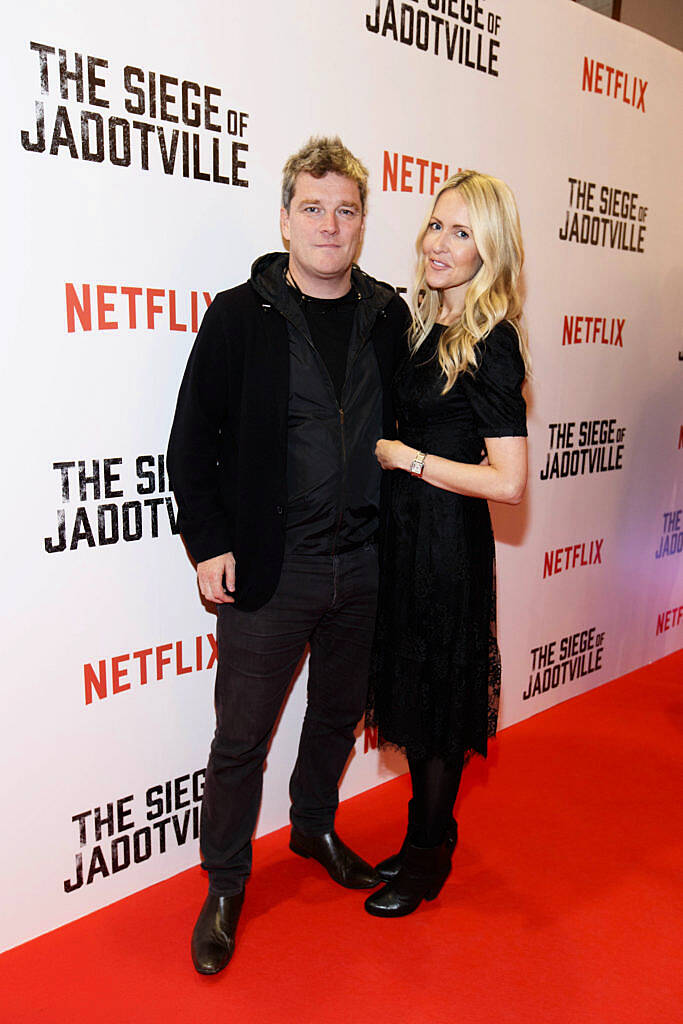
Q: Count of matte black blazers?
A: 1